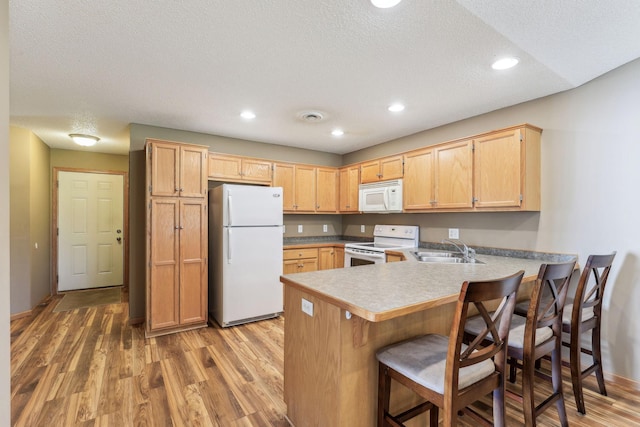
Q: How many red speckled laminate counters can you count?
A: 0